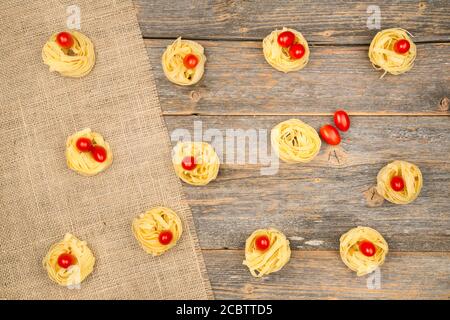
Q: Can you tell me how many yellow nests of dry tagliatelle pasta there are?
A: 12